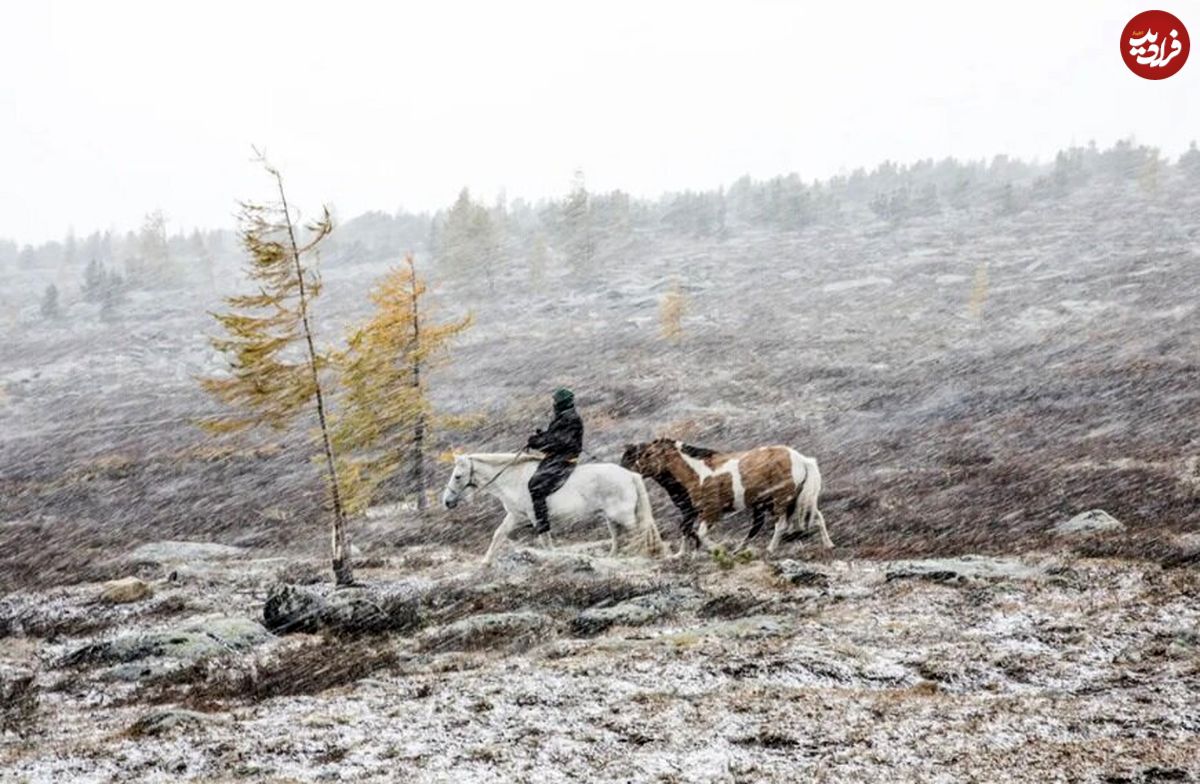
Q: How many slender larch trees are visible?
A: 2